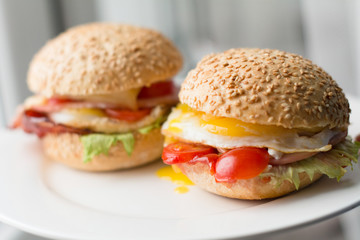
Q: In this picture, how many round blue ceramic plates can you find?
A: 0